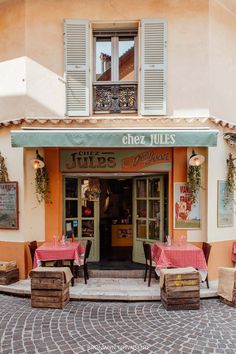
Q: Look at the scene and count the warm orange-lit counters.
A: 1